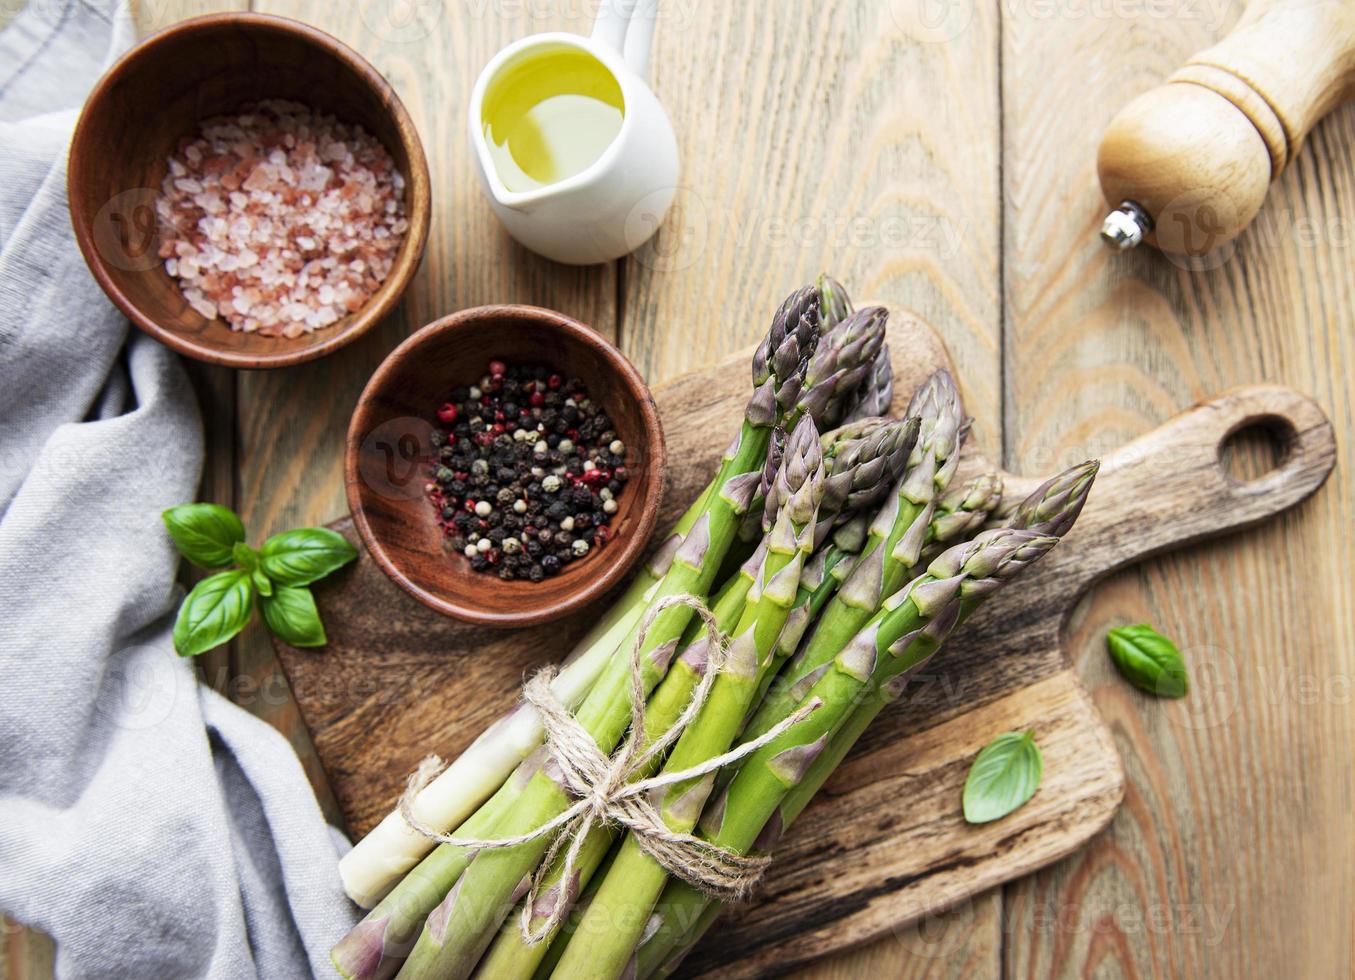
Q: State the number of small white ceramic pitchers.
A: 1